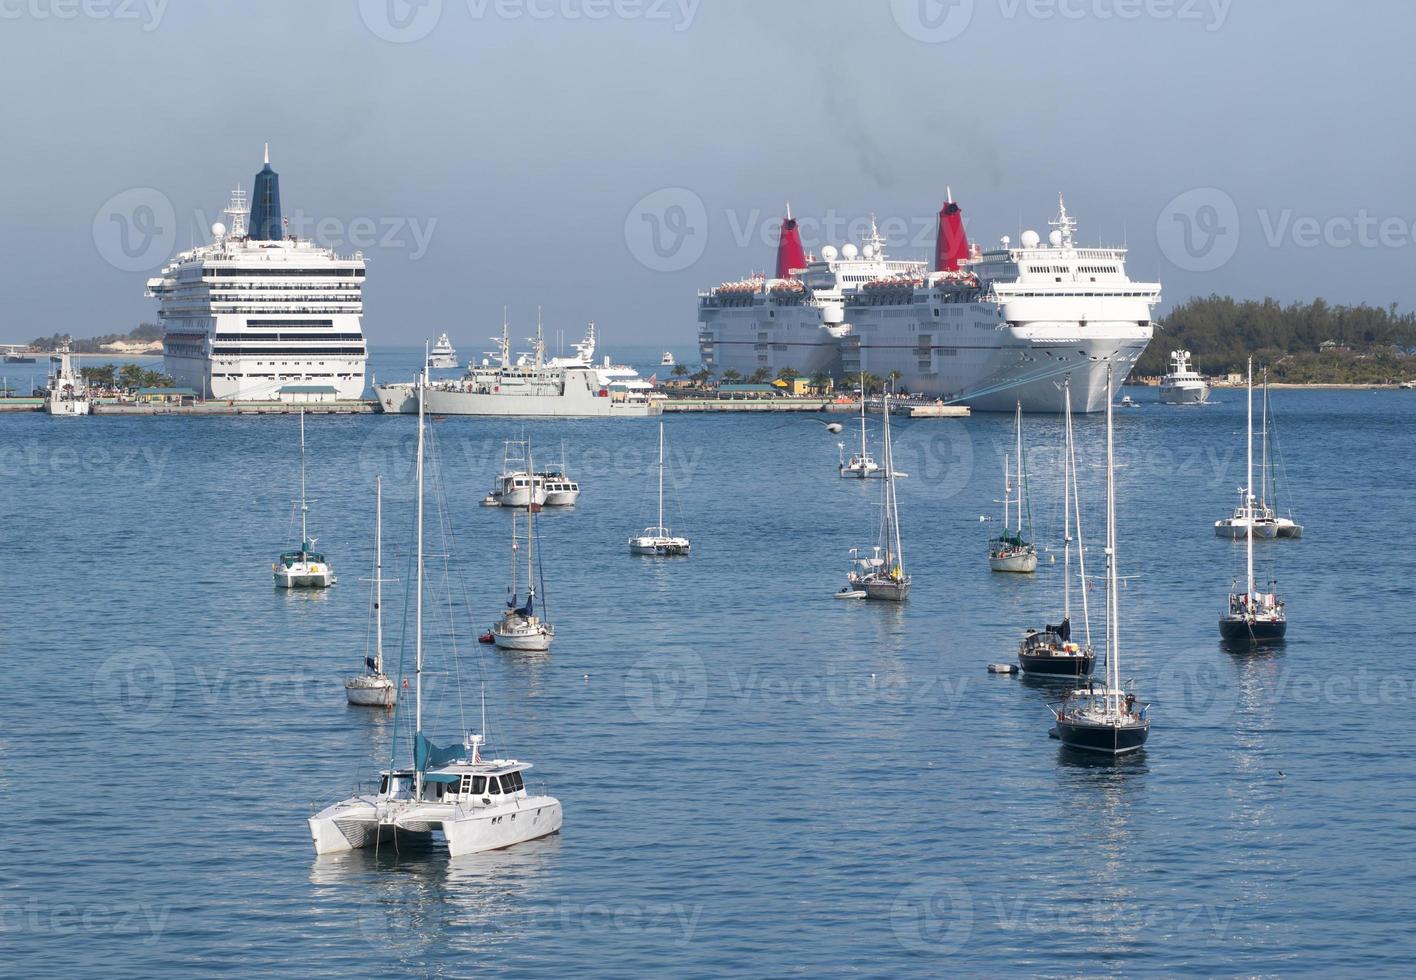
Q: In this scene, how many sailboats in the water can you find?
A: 12